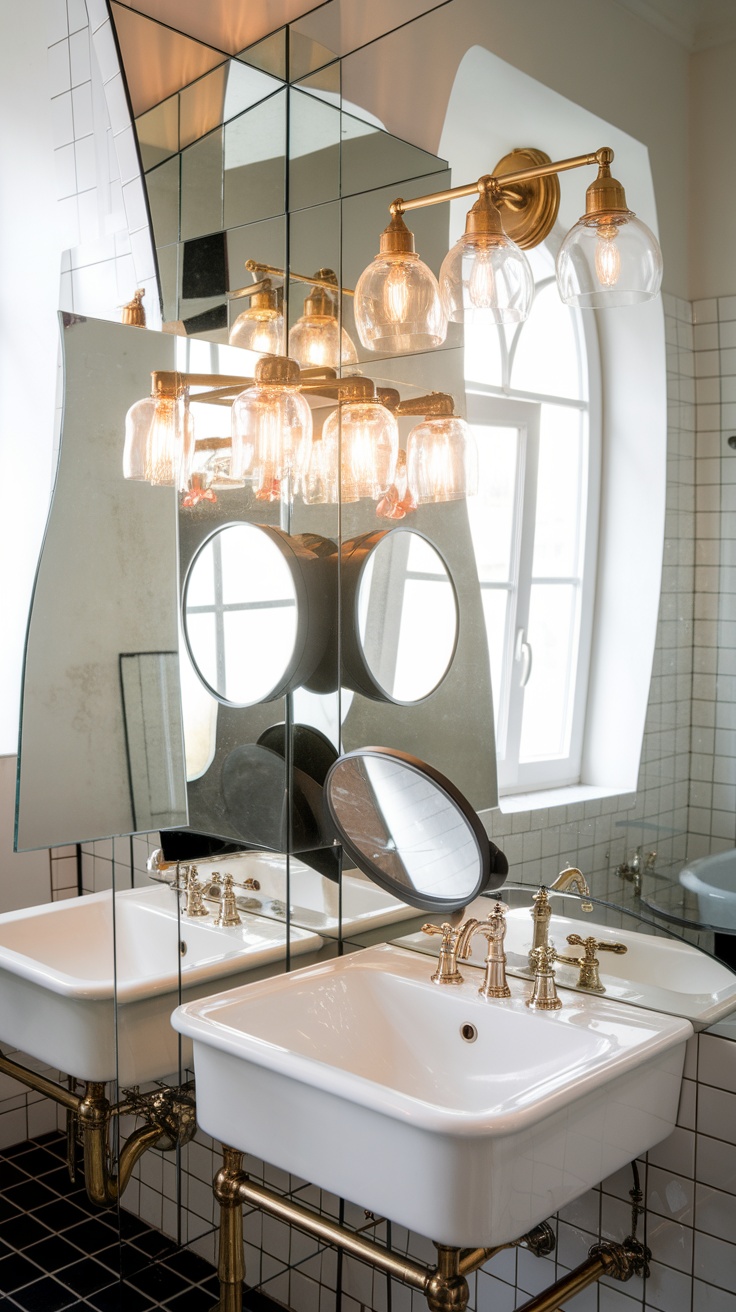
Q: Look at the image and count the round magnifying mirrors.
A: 3